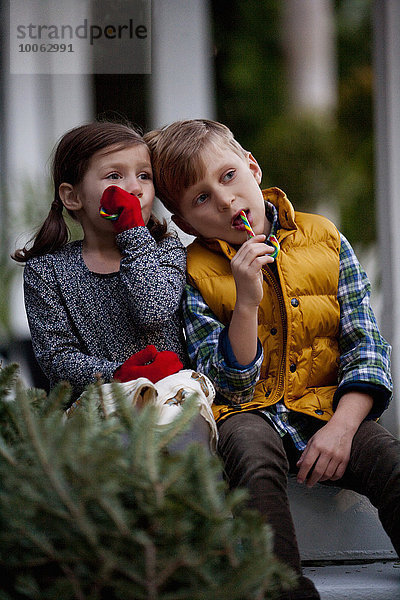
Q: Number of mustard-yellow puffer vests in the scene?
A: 1